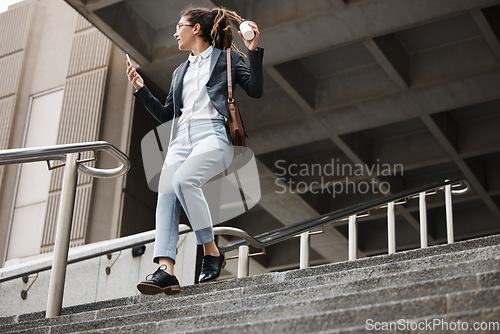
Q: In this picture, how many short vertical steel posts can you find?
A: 6